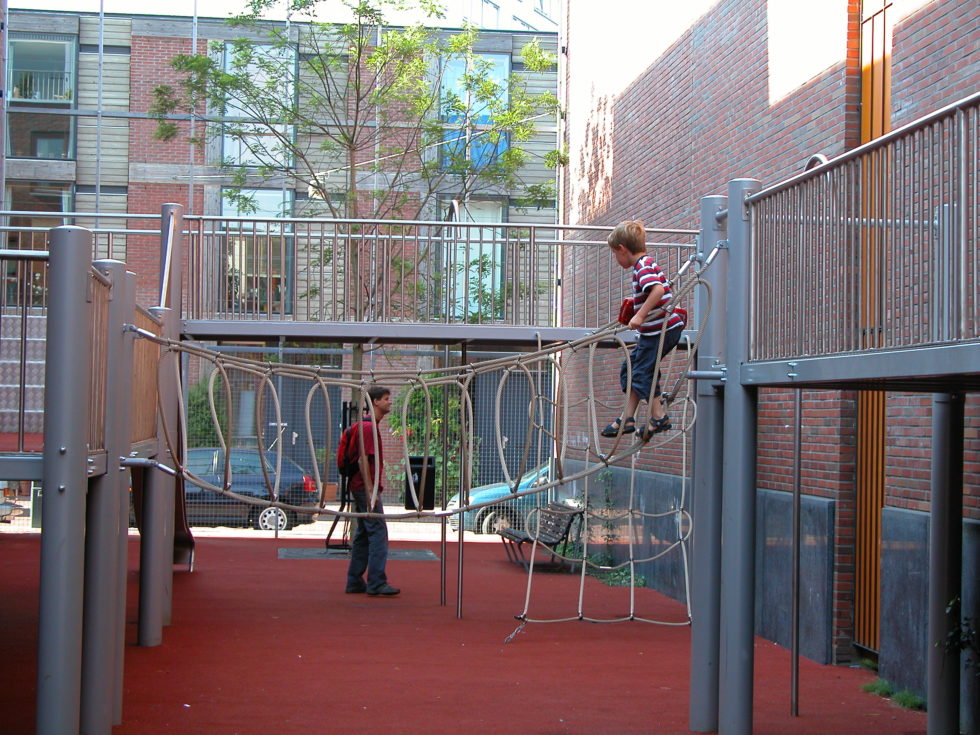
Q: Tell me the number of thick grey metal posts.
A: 8